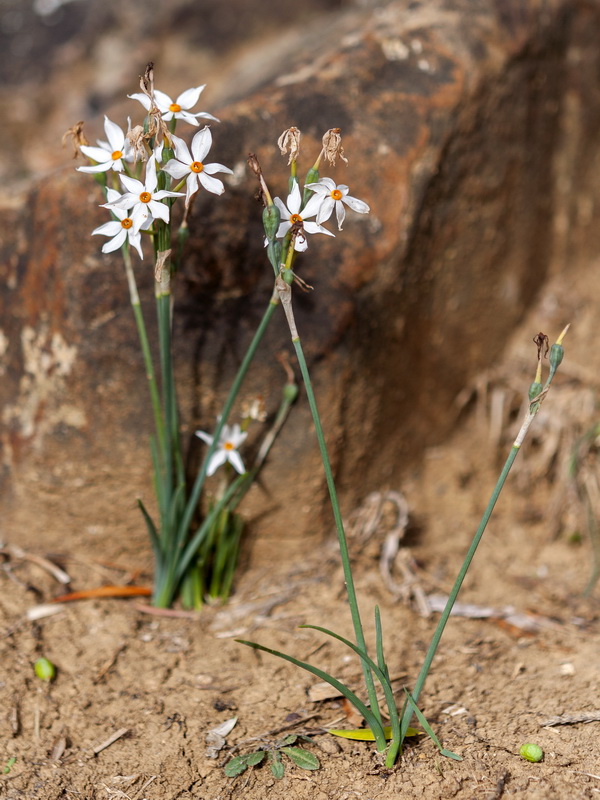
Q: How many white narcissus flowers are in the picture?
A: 8